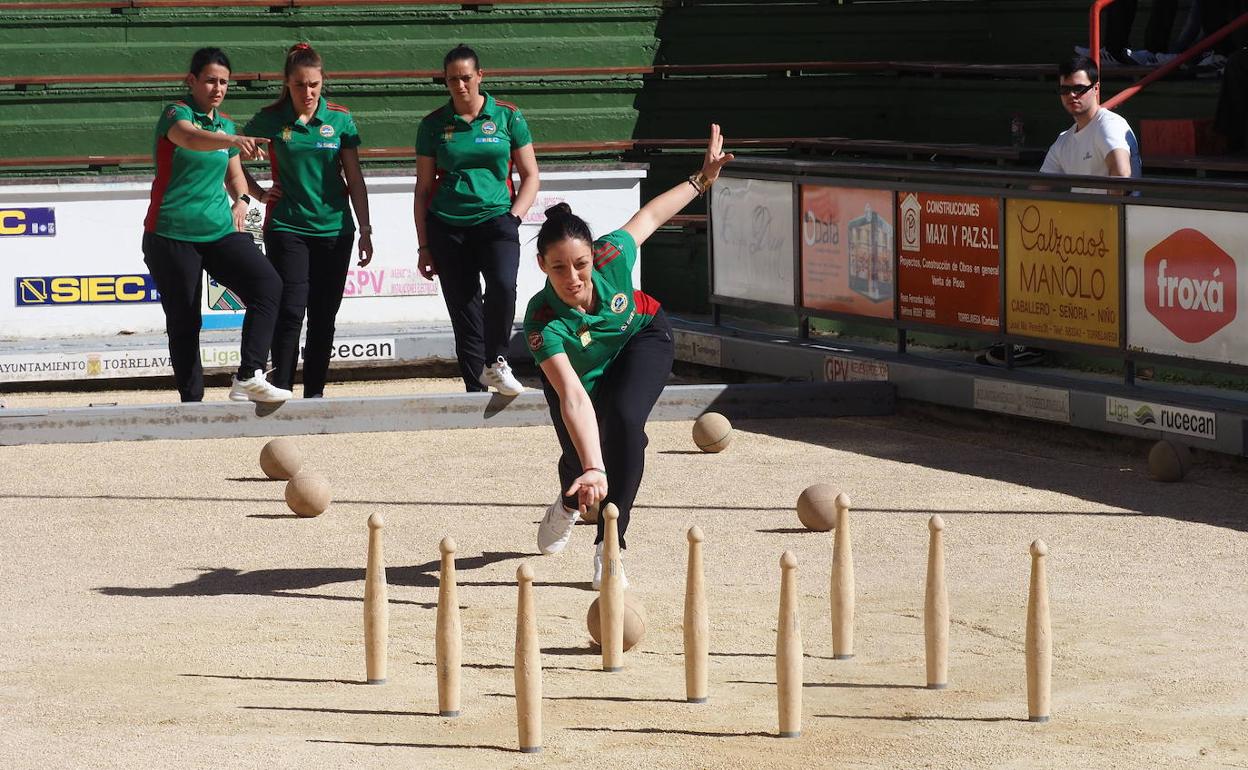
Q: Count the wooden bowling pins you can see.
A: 9